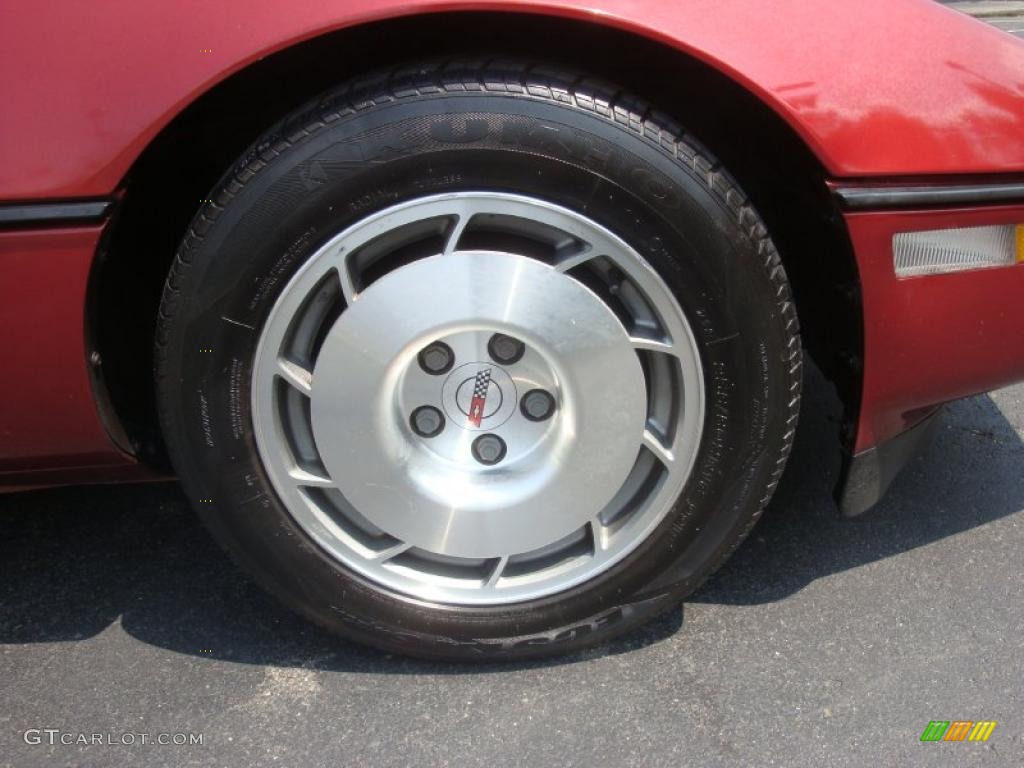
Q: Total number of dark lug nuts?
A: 5